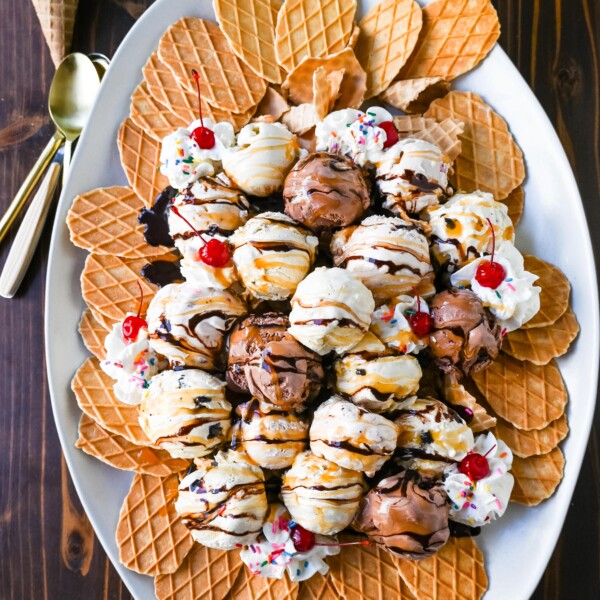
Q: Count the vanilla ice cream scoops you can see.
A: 15